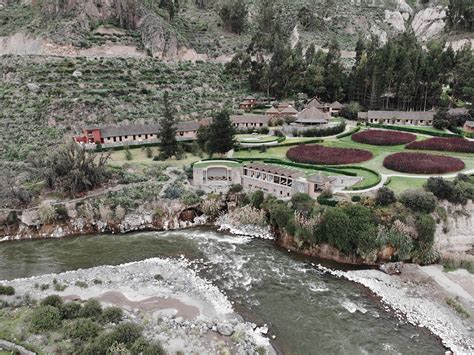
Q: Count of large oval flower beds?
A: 4